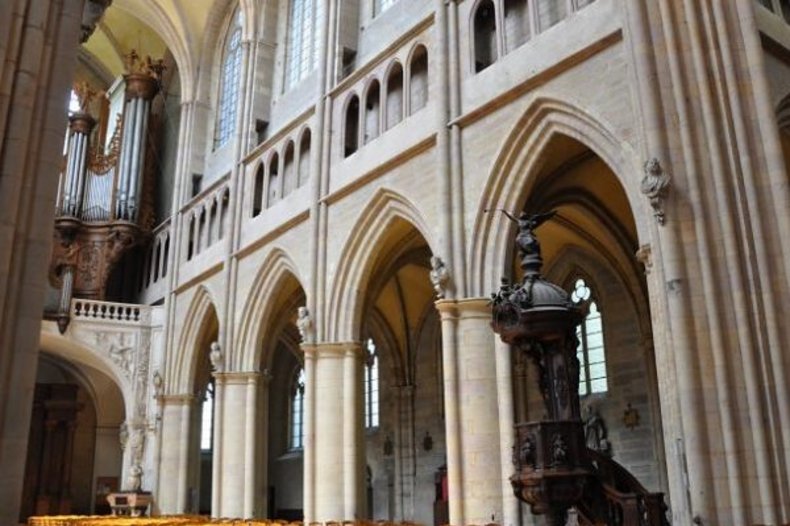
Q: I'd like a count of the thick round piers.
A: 4